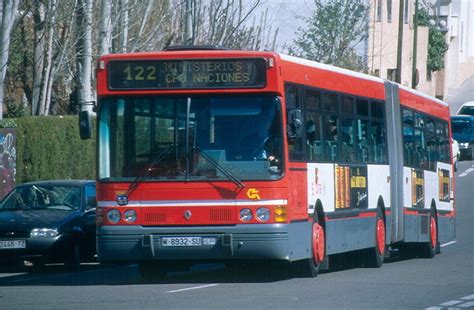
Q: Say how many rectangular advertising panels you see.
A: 3